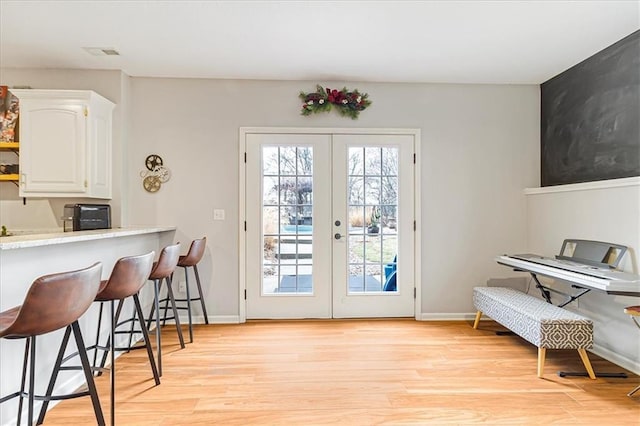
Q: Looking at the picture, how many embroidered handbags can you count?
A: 0